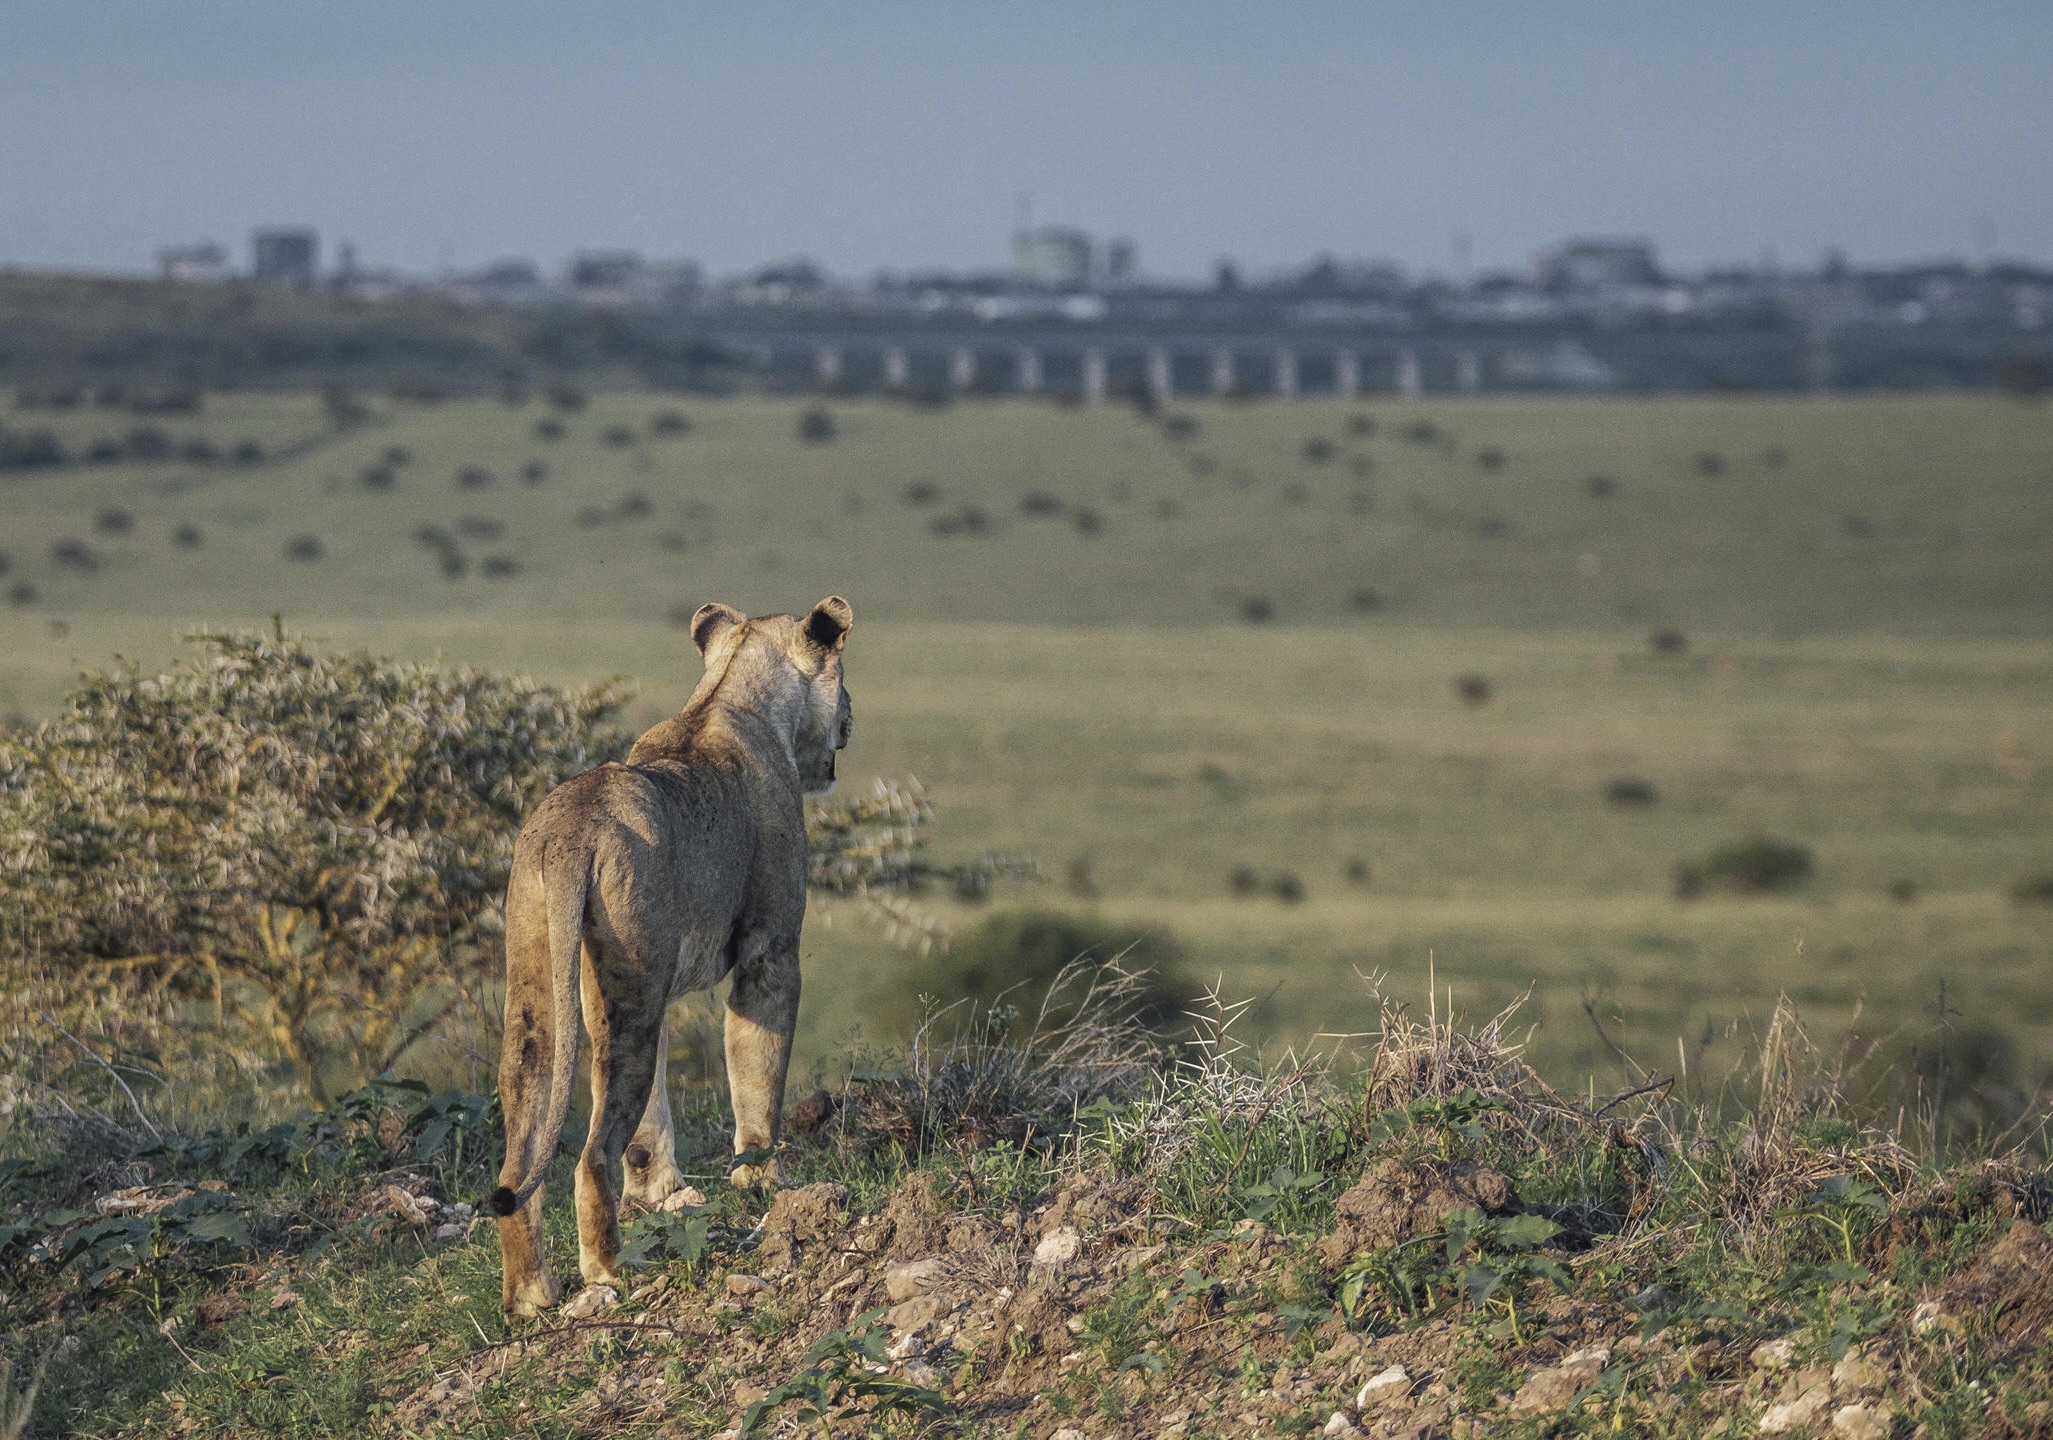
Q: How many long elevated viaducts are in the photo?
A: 1